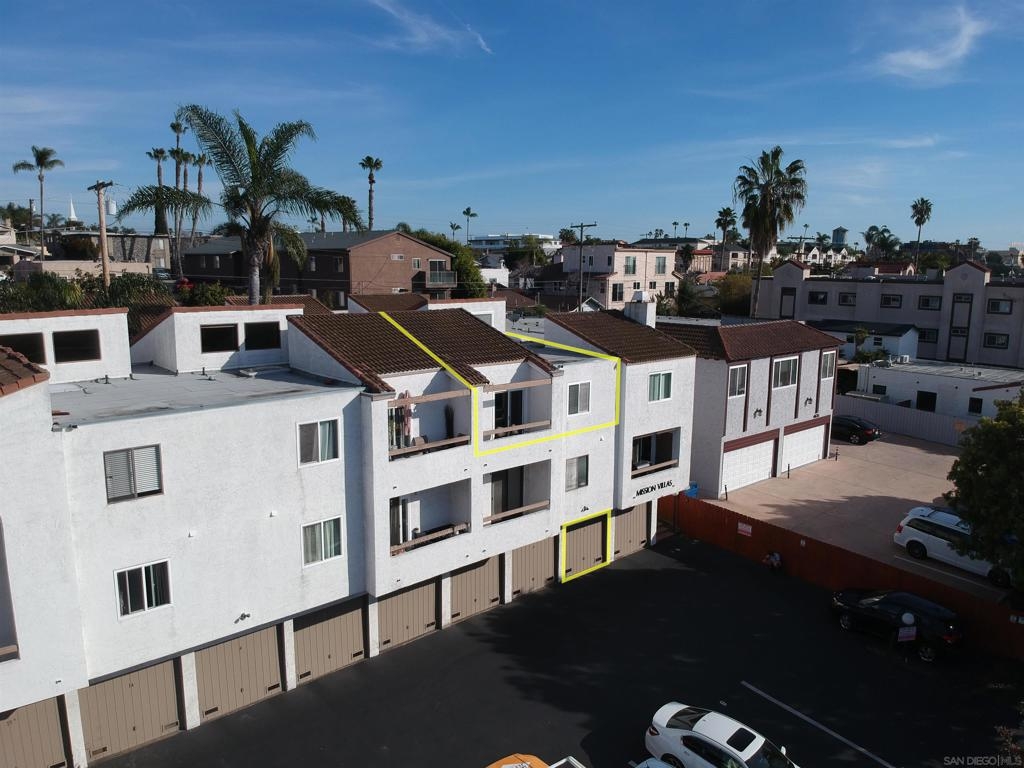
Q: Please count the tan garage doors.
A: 9